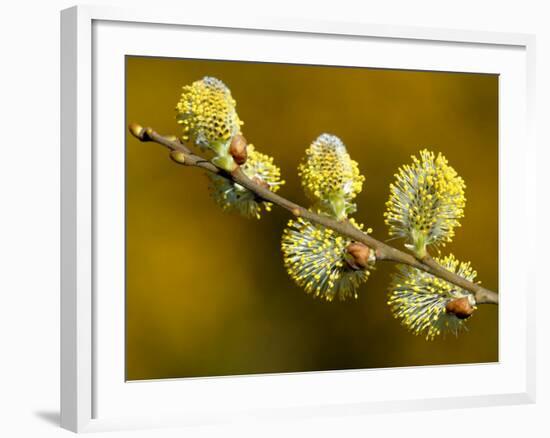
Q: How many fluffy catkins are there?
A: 6